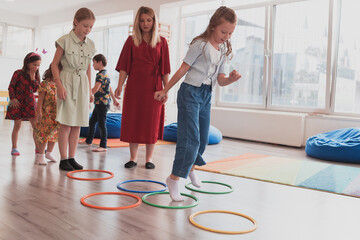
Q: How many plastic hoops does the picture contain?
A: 6